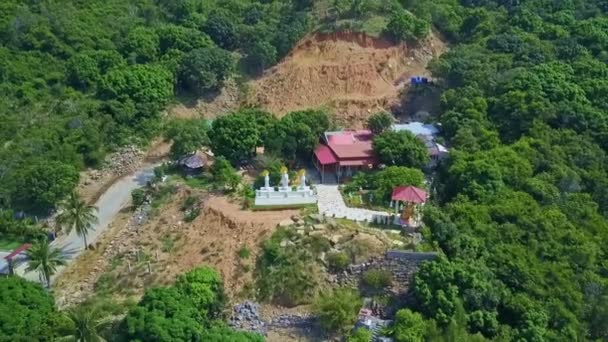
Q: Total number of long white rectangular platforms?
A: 1